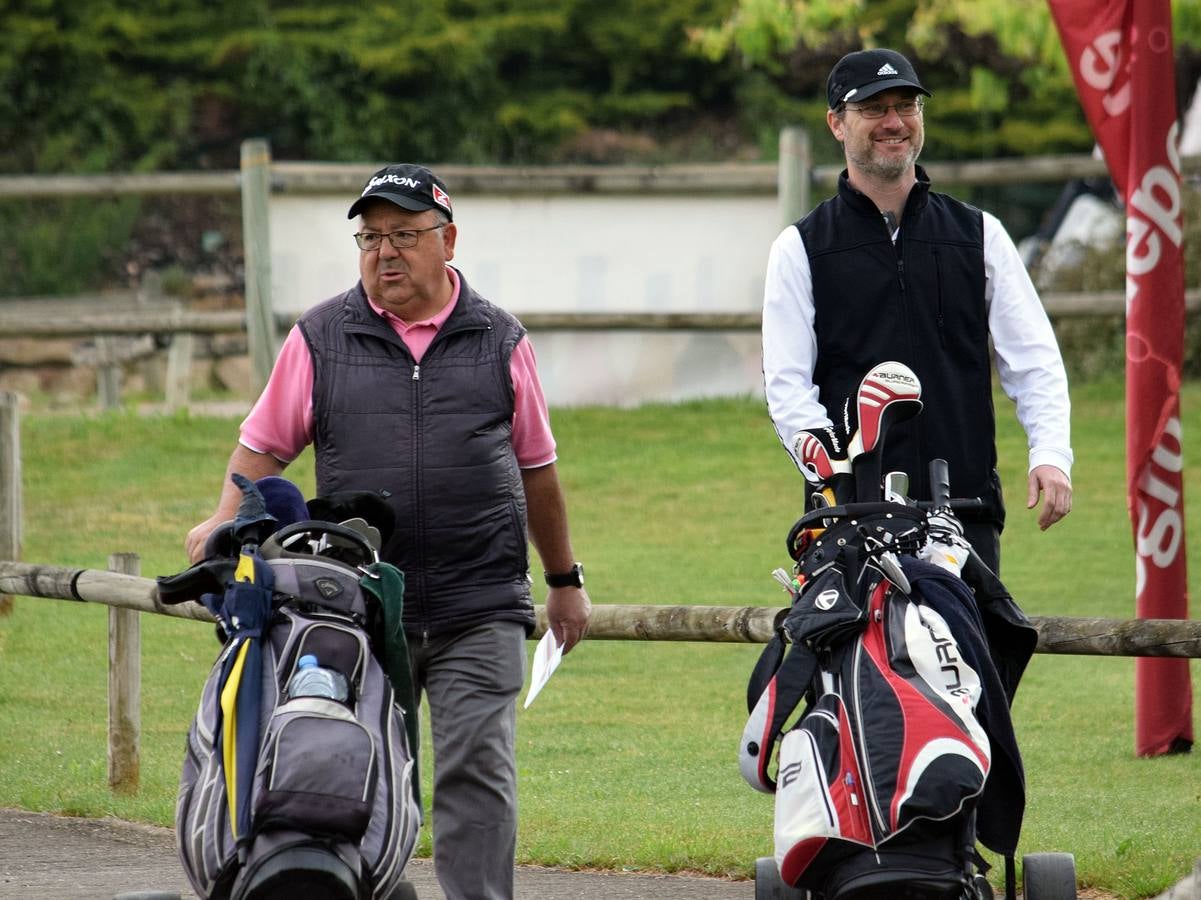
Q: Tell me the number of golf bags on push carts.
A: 2